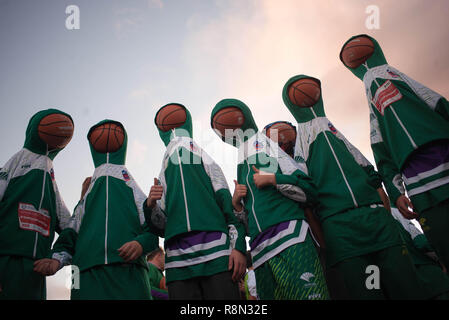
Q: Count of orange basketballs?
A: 7